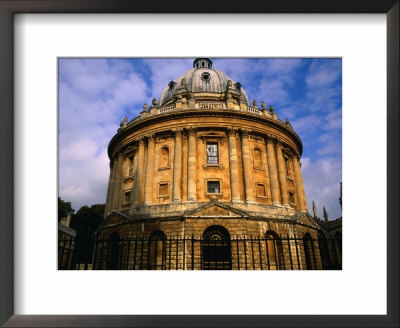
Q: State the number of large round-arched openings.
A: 5